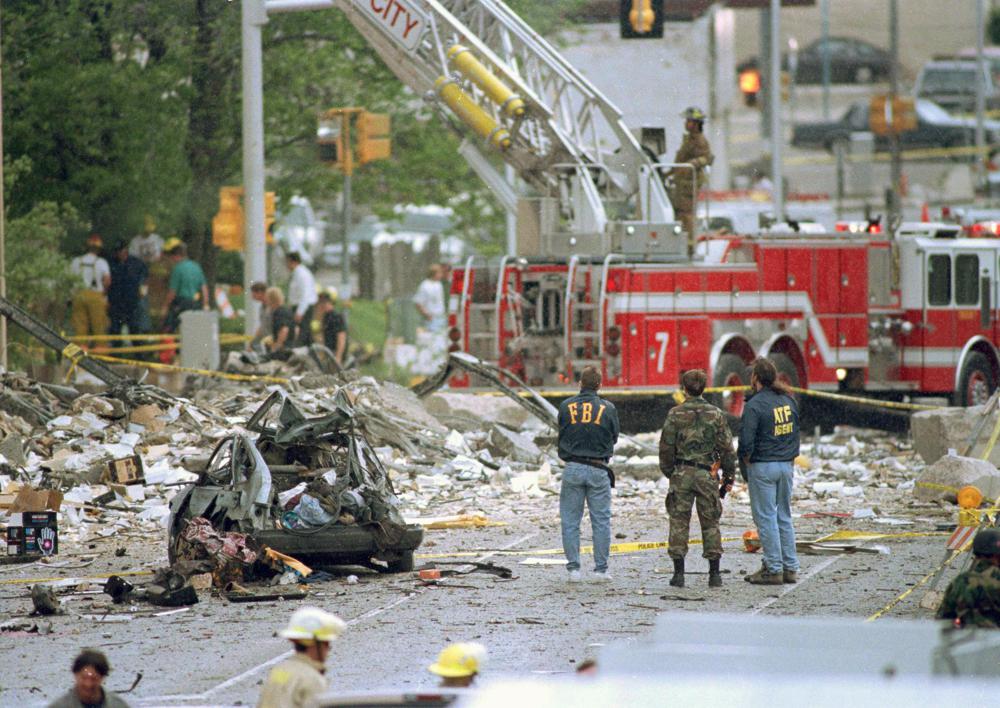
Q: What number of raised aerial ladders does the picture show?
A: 1